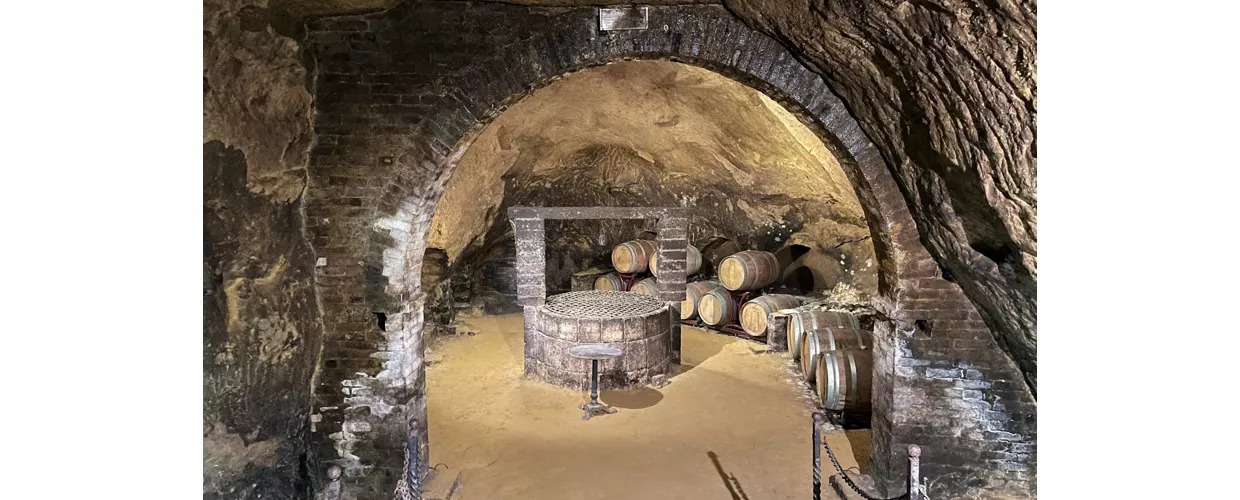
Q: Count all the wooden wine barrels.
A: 11